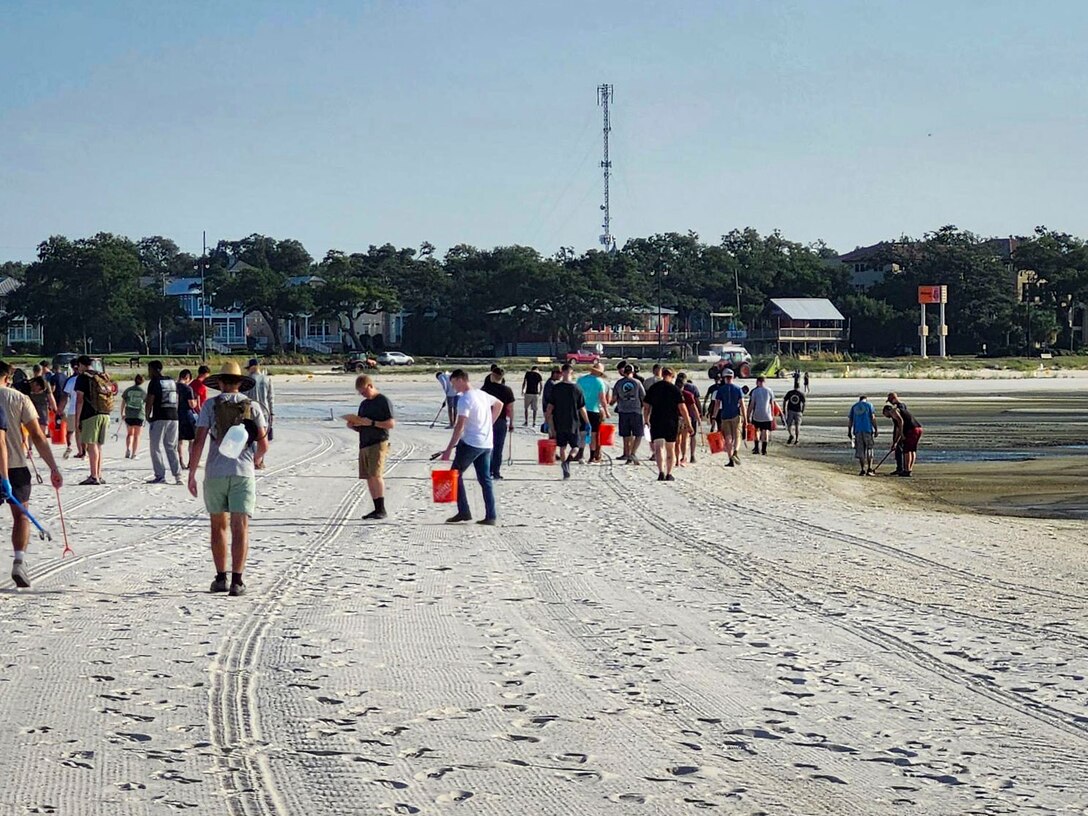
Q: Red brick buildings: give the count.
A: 1